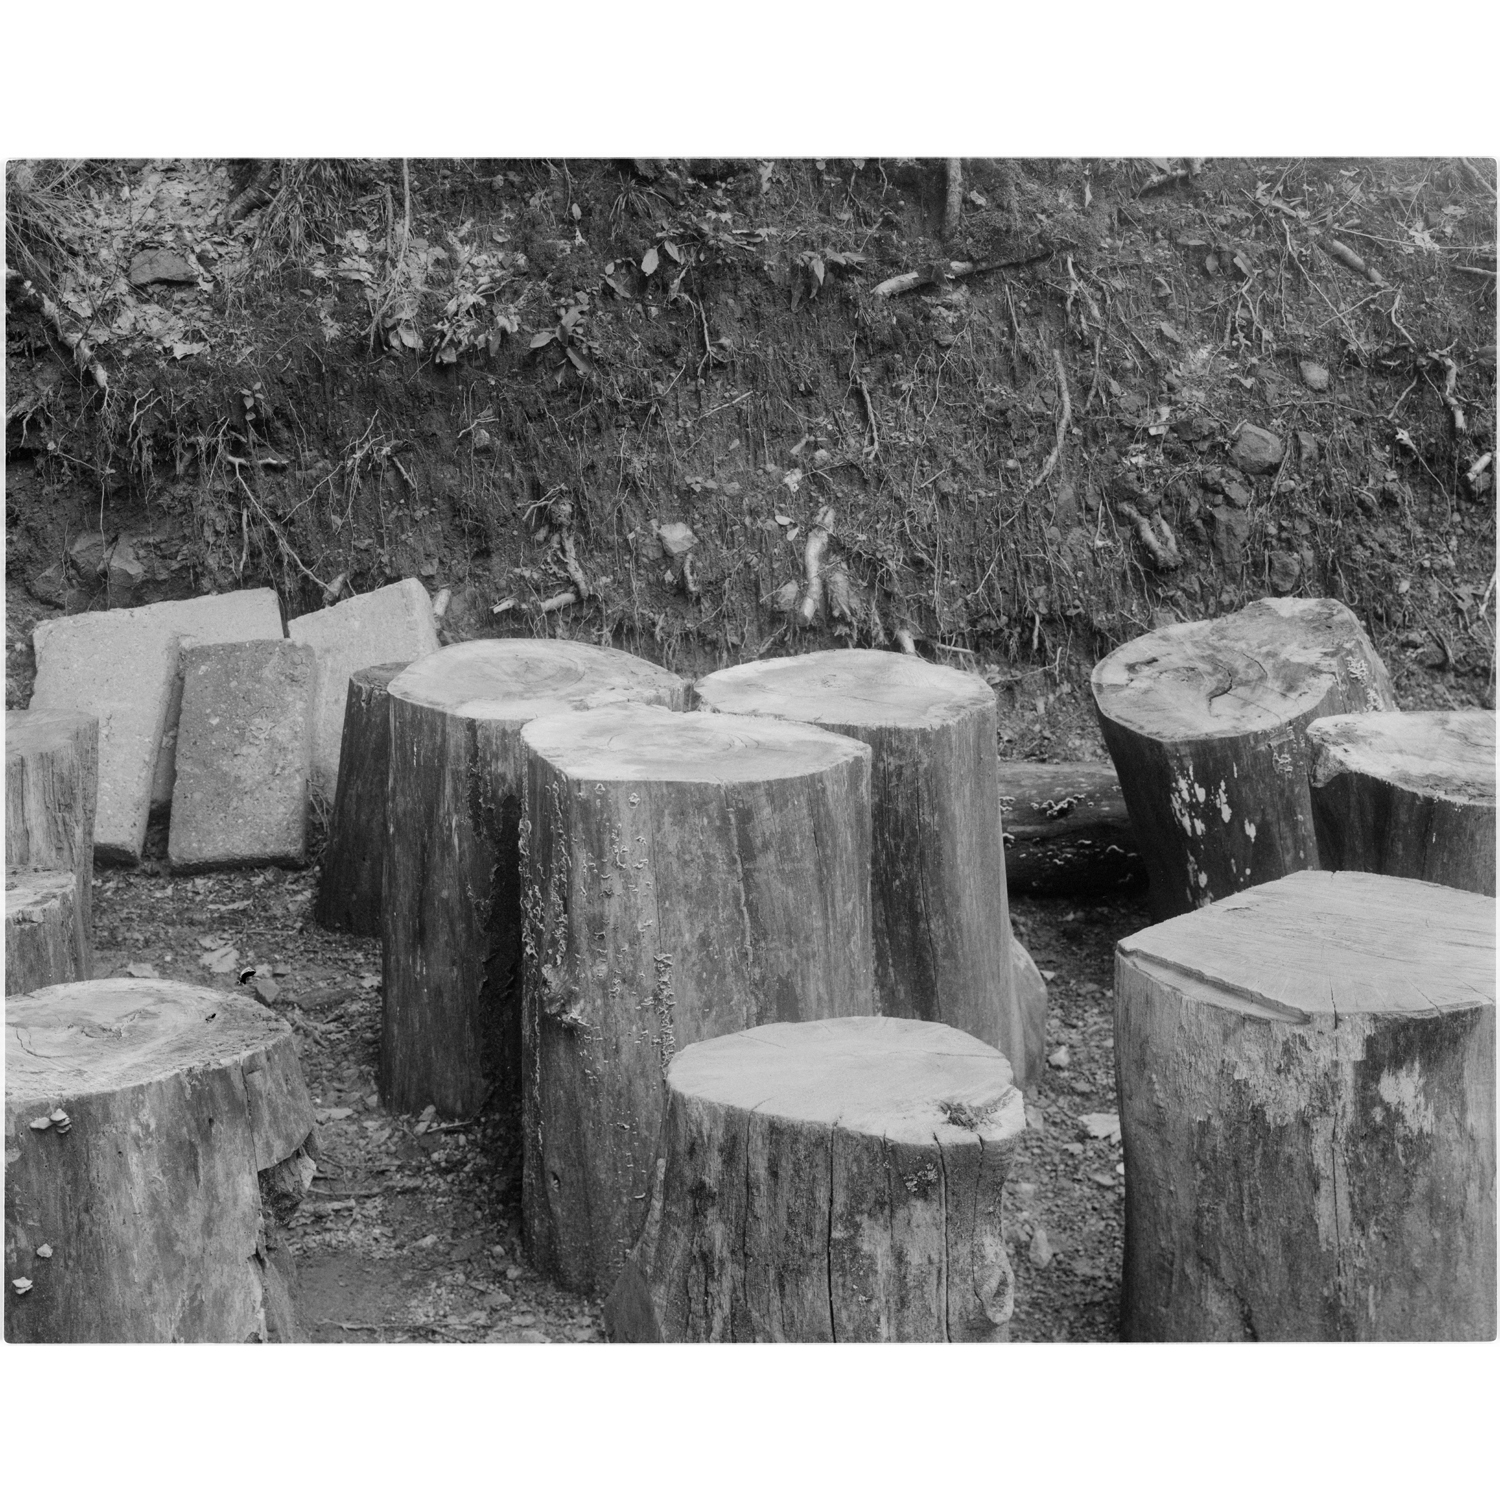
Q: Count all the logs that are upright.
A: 11